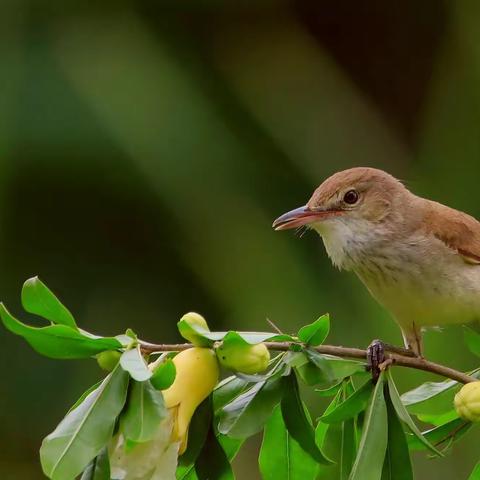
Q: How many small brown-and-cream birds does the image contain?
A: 1